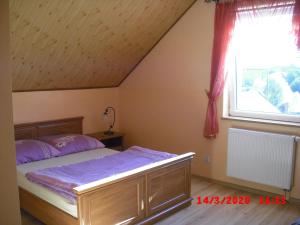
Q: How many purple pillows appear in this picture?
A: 2